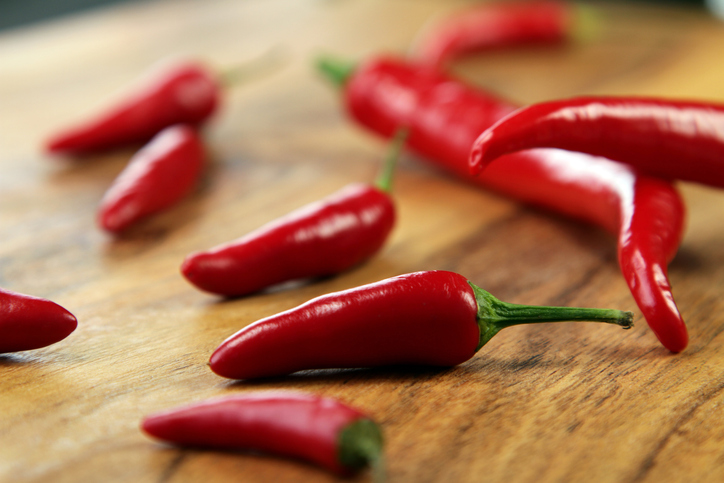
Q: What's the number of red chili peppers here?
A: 9